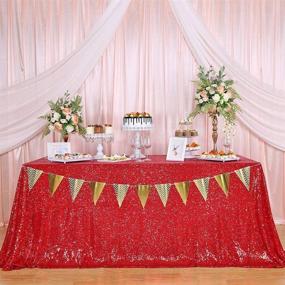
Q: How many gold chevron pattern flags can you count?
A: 6